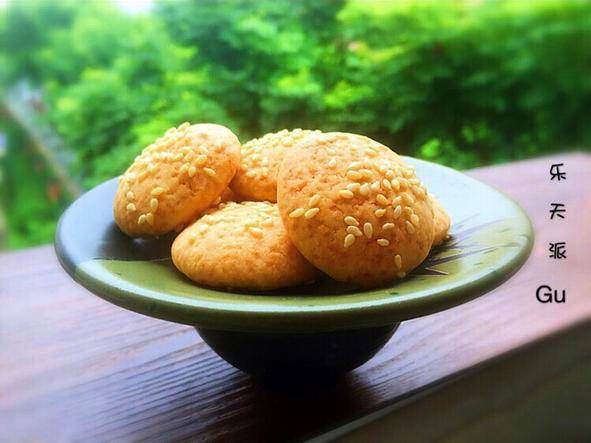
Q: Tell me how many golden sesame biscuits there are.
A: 5